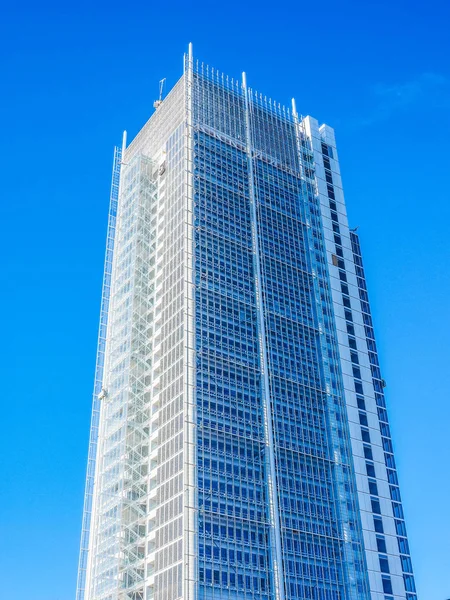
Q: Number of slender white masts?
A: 4